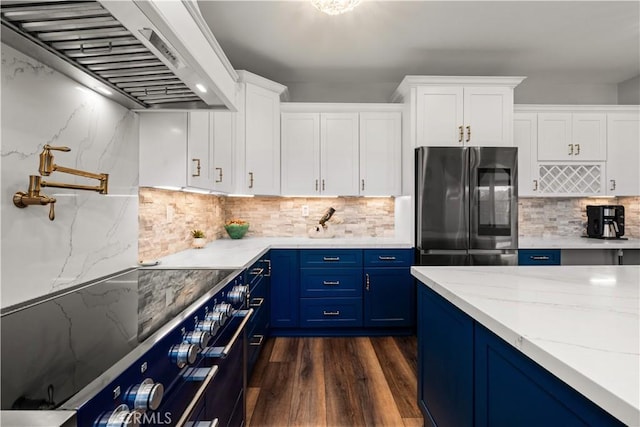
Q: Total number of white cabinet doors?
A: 12